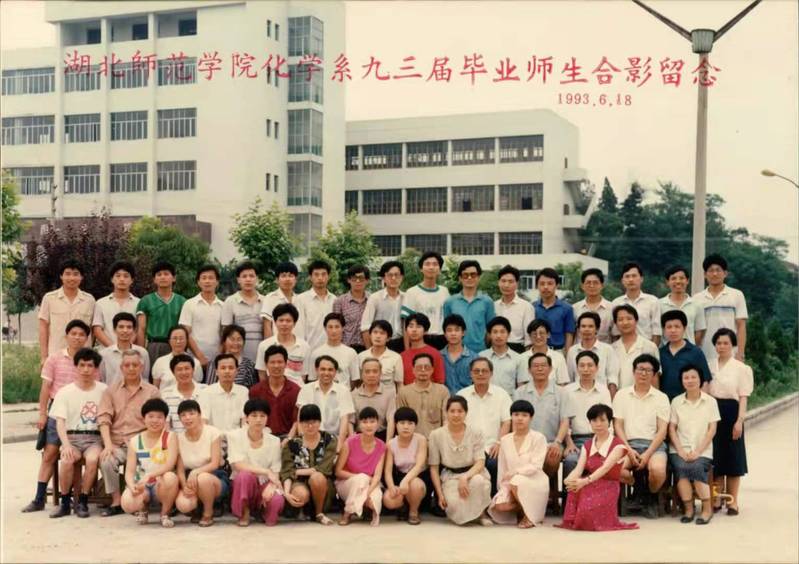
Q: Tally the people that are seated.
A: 13